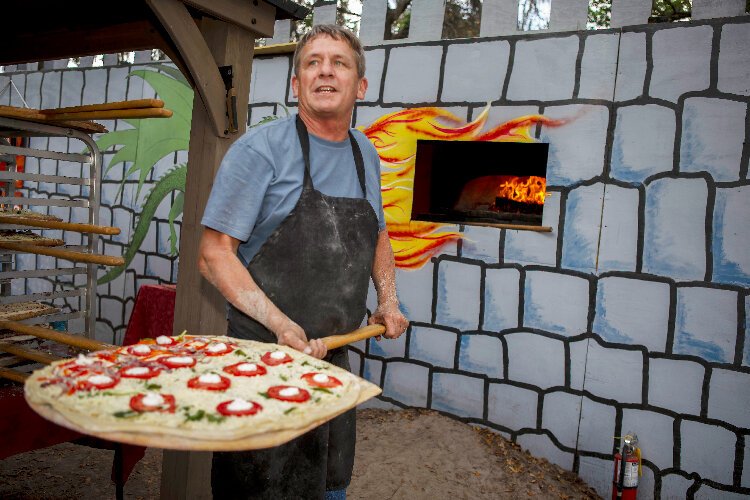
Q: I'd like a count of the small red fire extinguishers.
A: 1